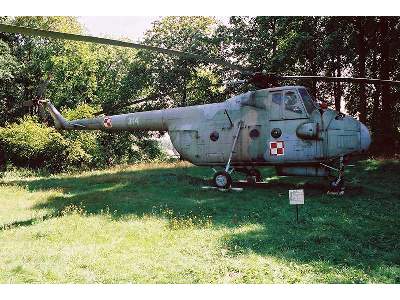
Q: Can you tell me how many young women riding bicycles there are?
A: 0